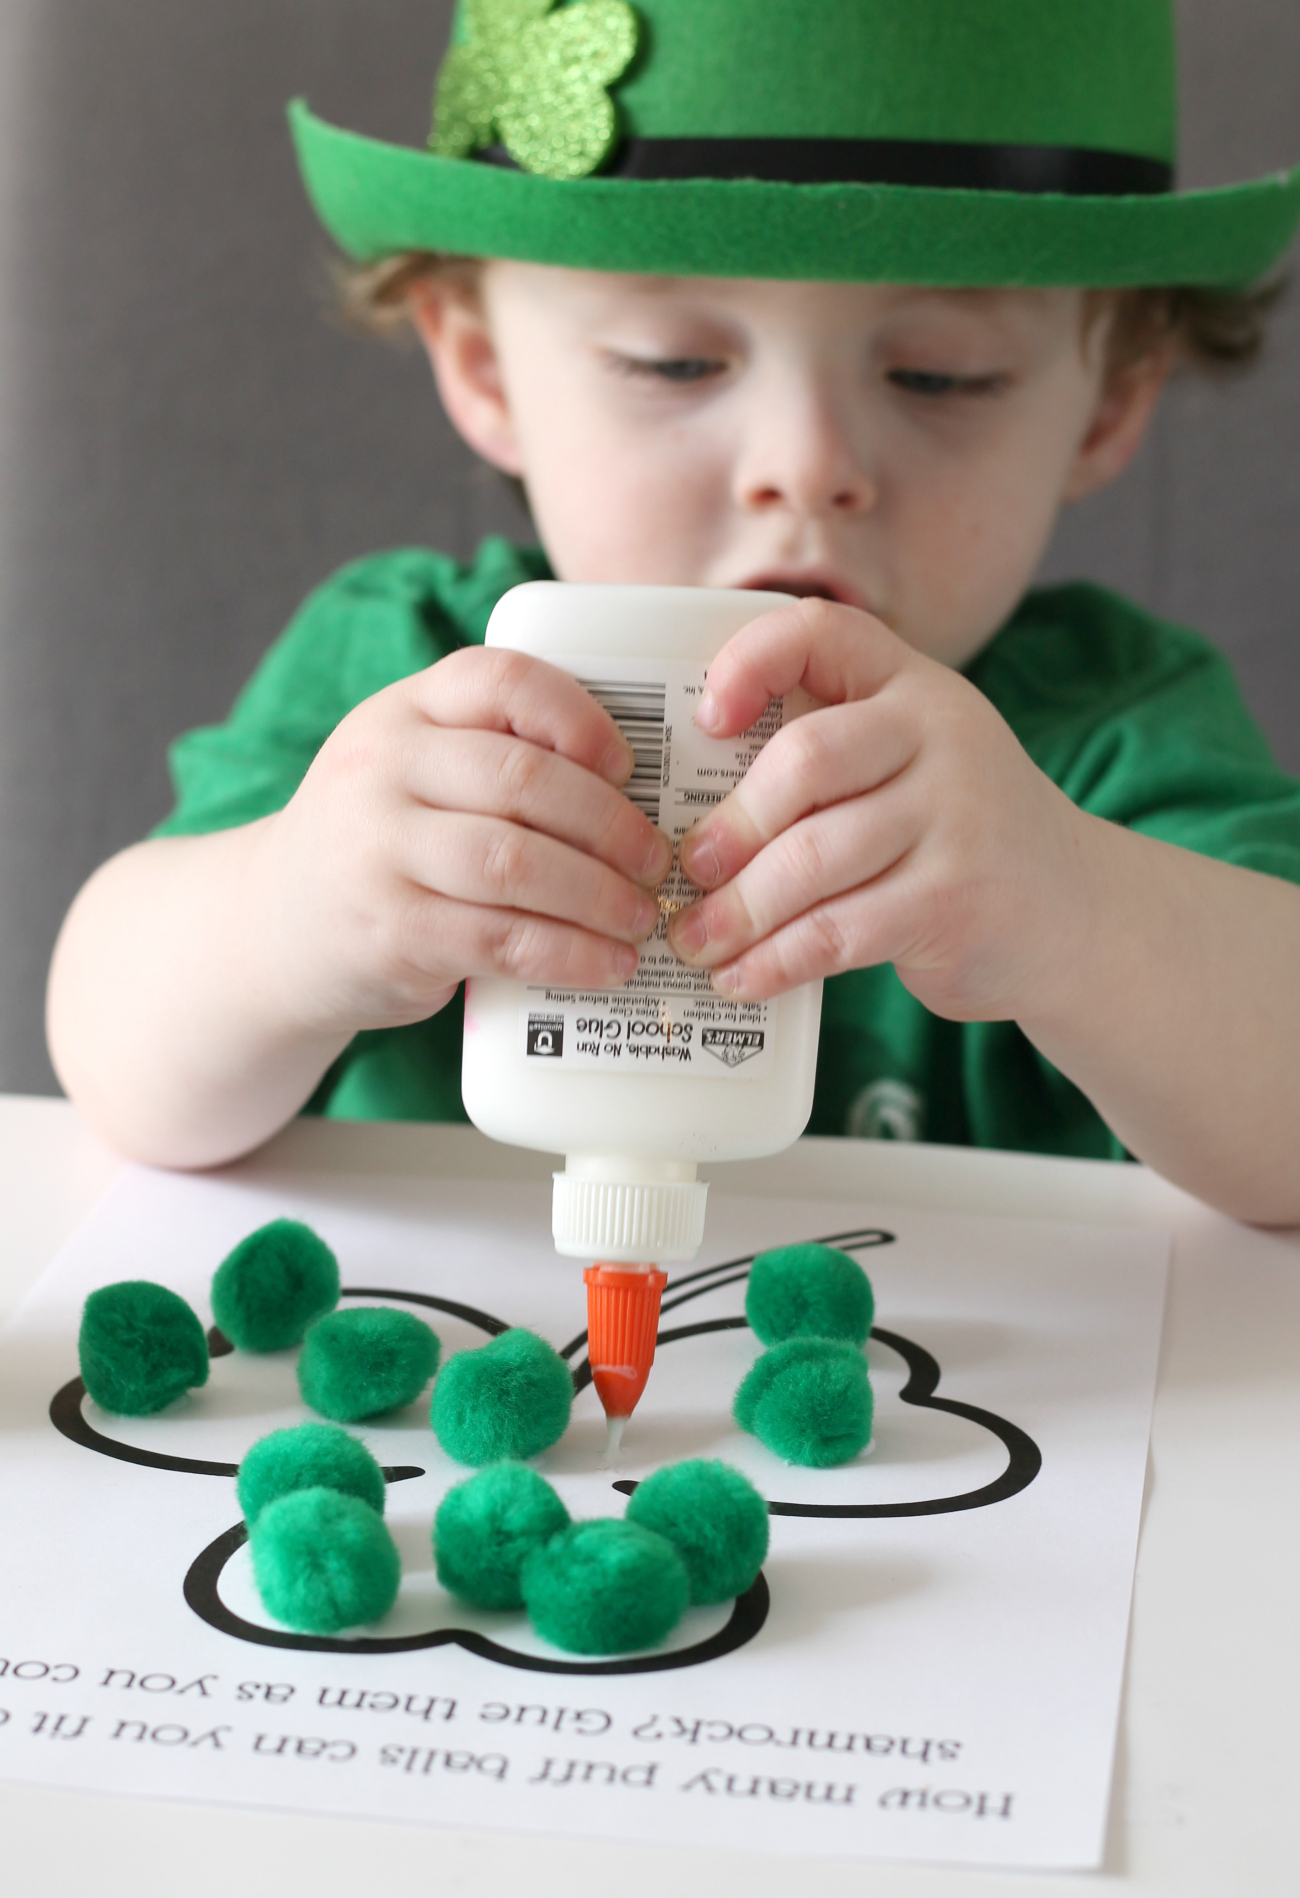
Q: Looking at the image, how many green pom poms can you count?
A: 11